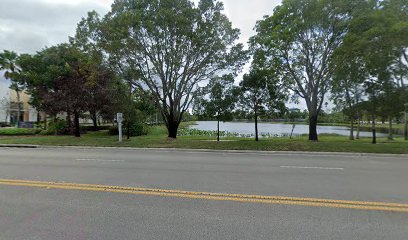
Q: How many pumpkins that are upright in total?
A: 0